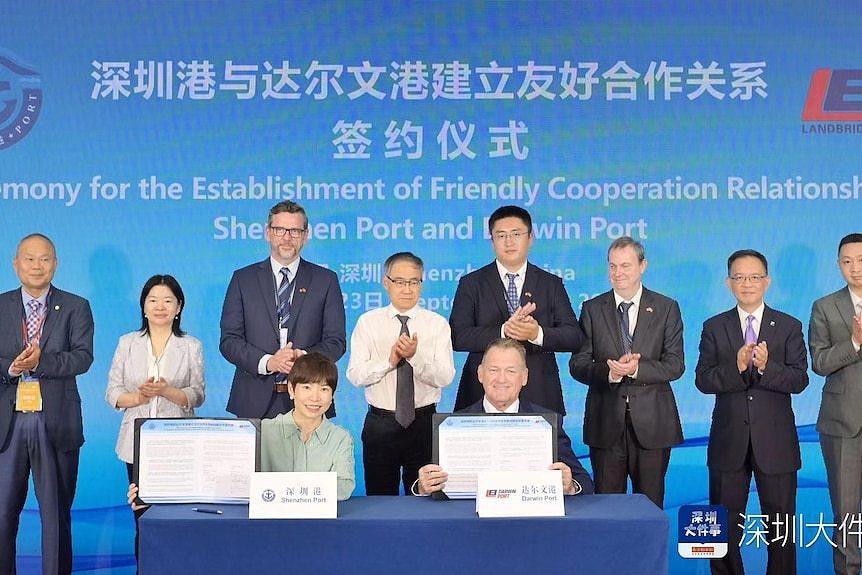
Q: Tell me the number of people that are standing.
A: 8